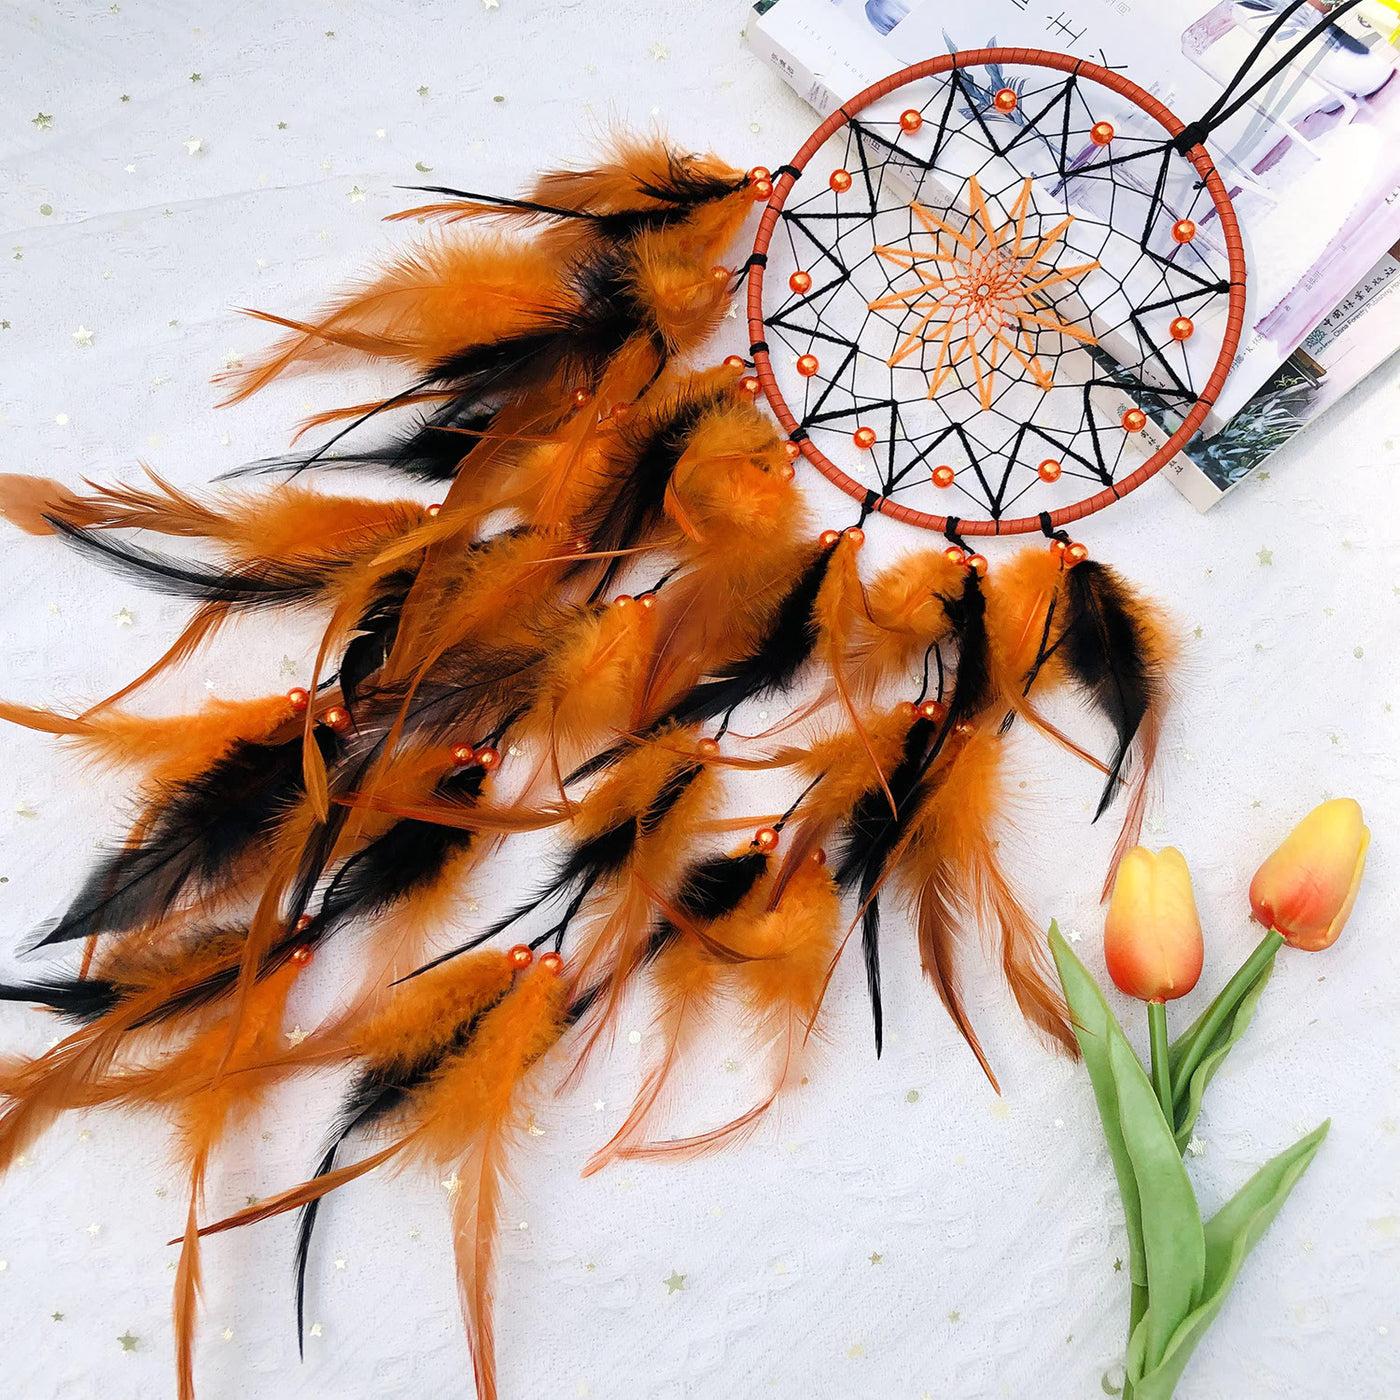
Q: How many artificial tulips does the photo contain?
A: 2